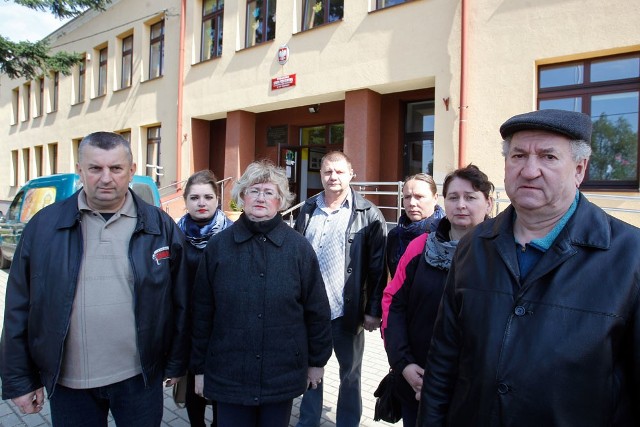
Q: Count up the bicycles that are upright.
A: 0